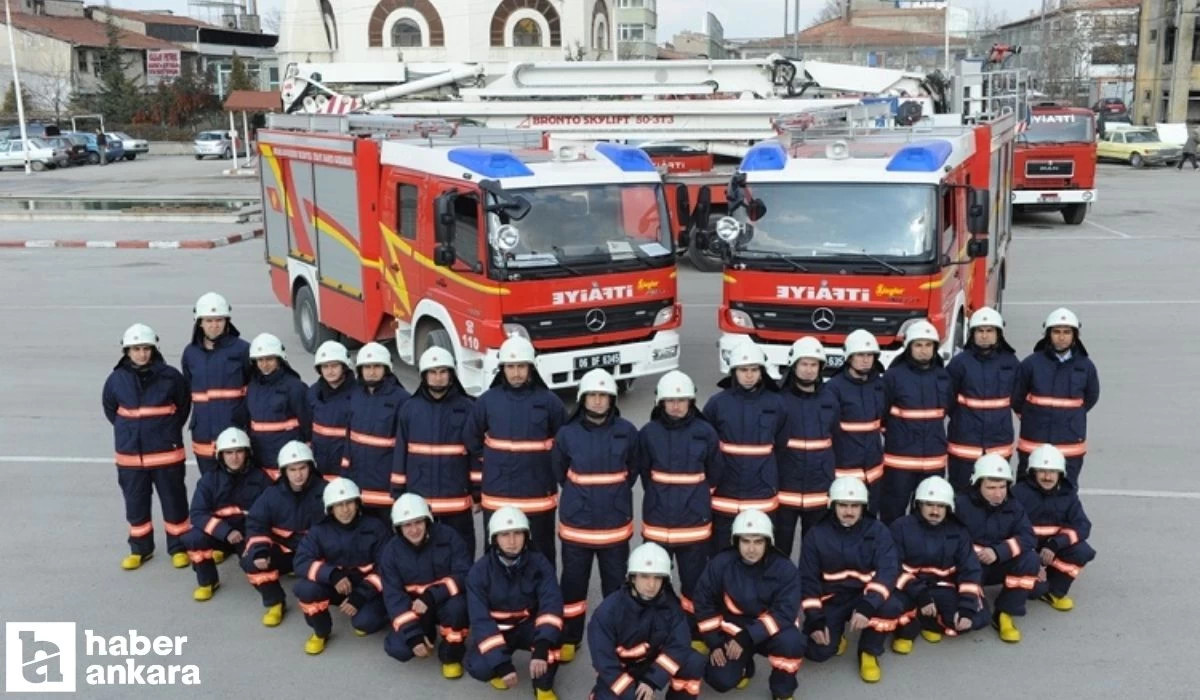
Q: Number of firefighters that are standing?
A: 15